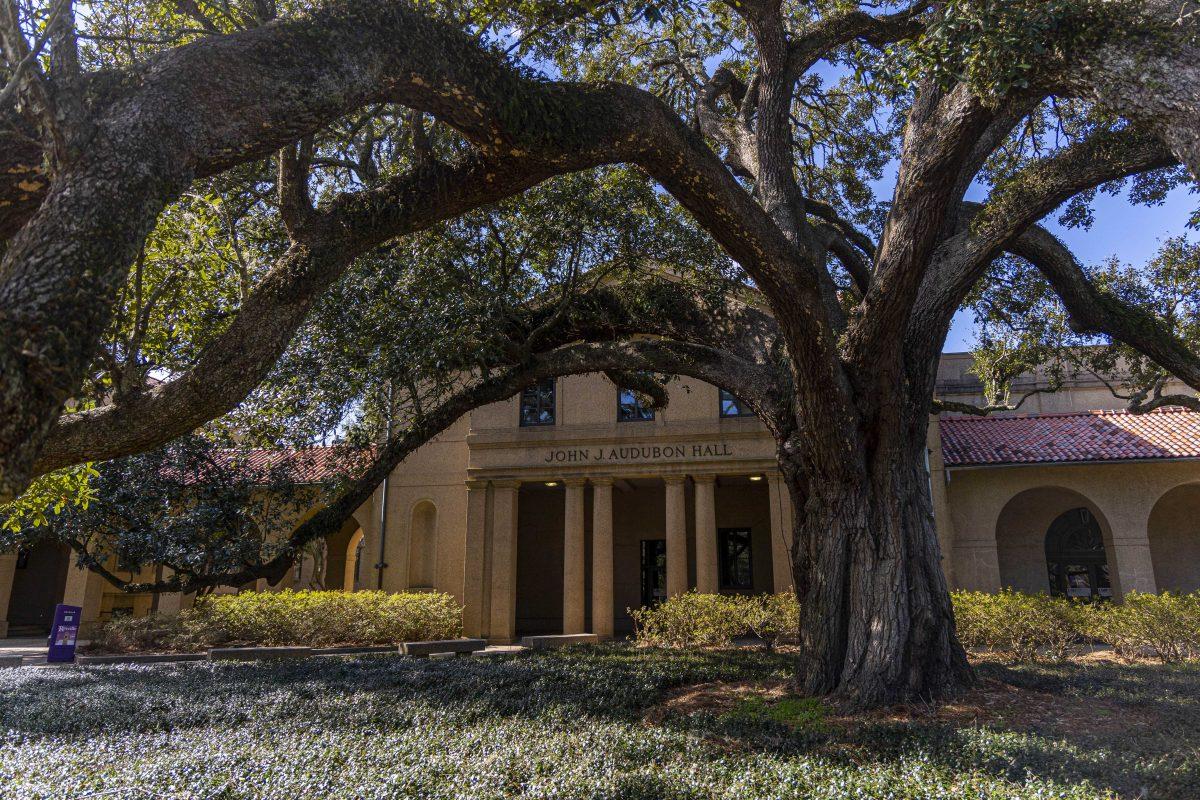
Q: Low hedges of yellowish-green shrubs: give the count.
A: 3